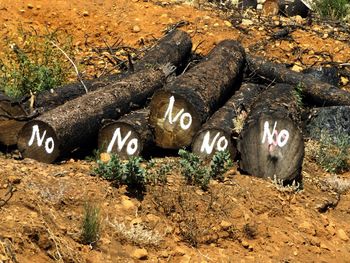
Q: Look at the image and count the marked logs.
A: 5